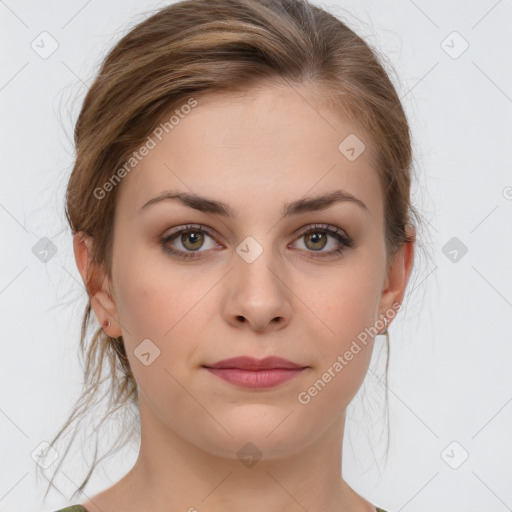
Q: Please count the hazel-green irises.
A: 2